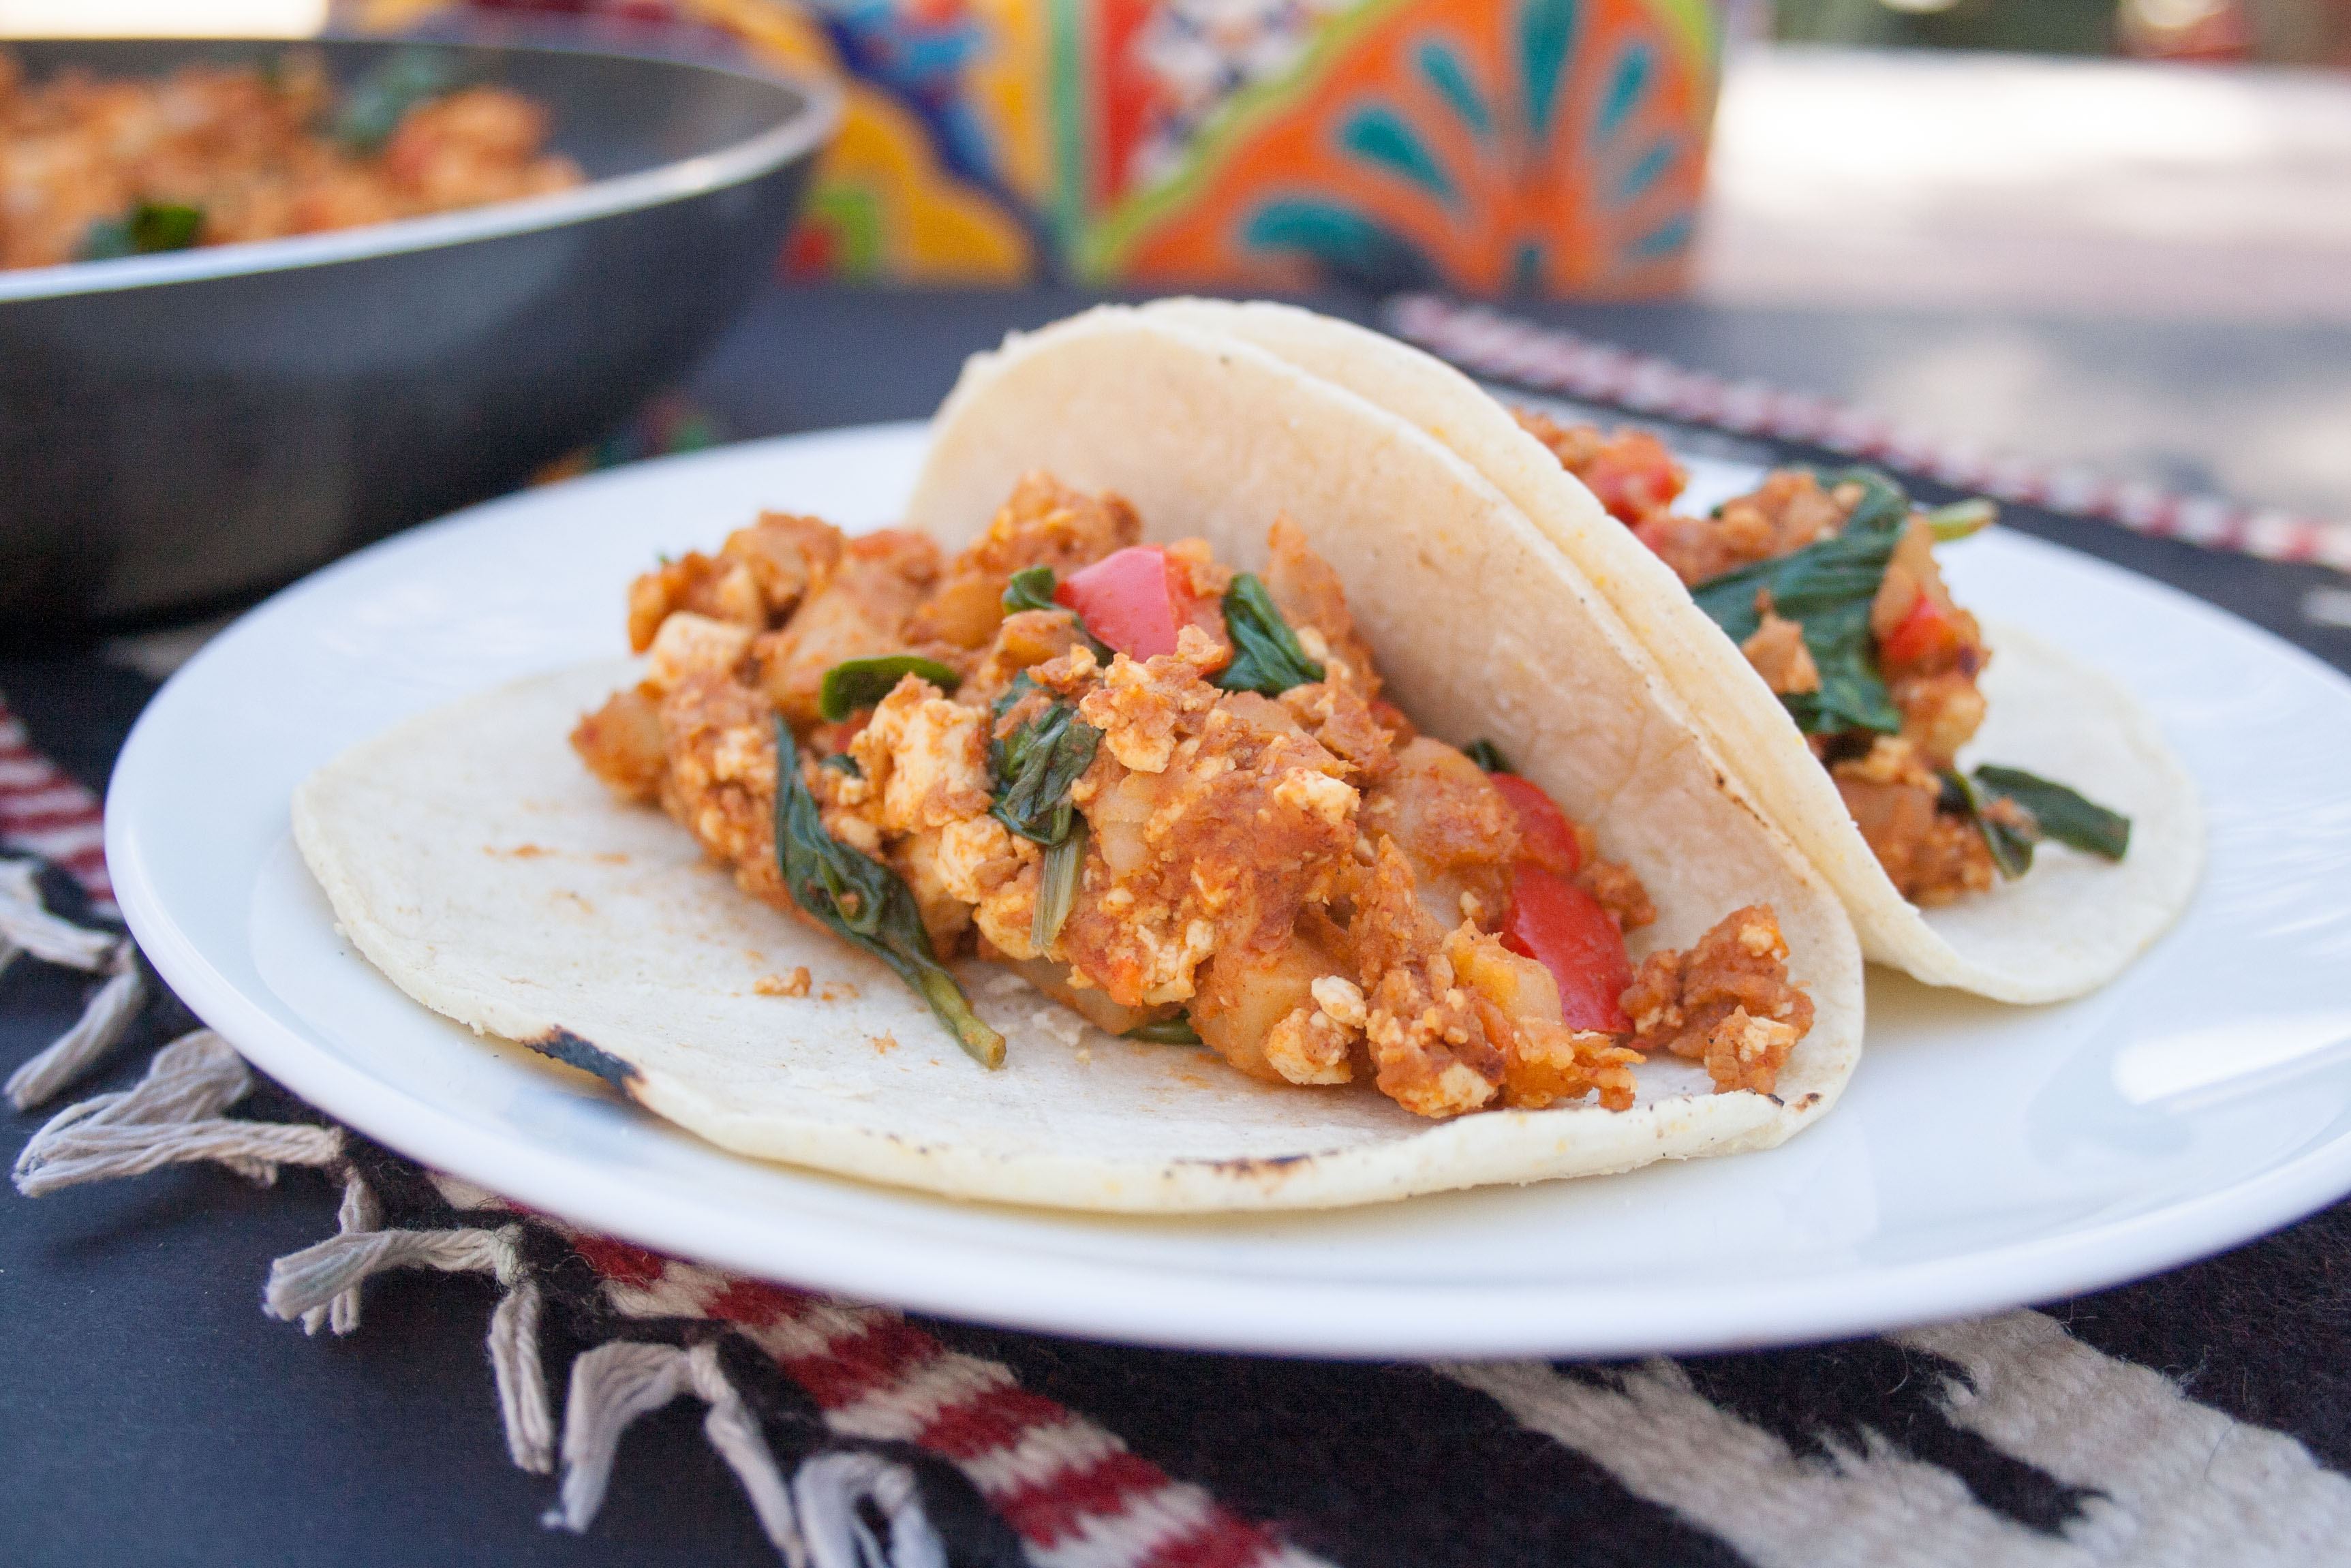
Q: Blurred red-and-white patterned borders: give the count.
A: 1